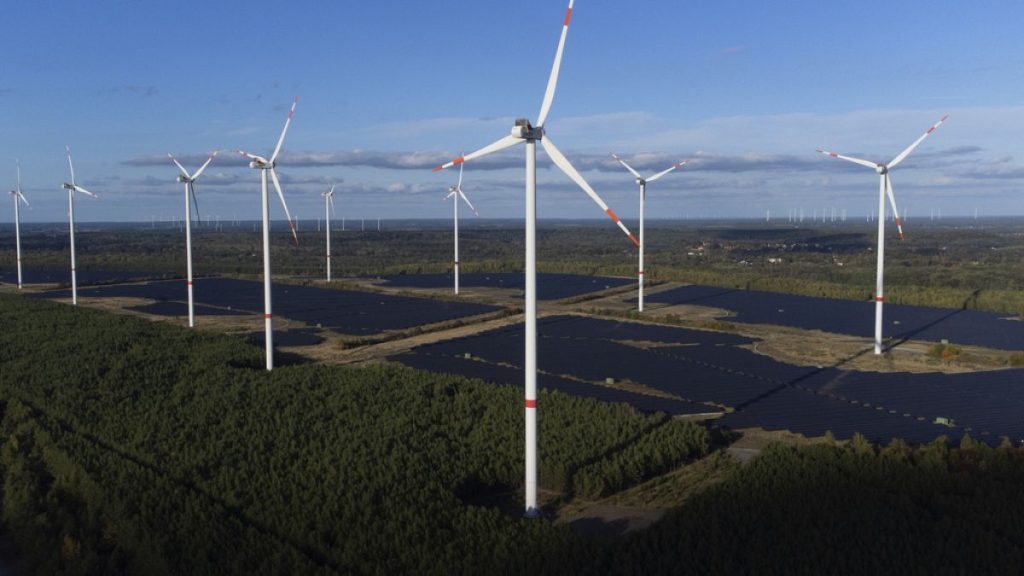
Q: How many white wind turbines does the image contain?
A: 9